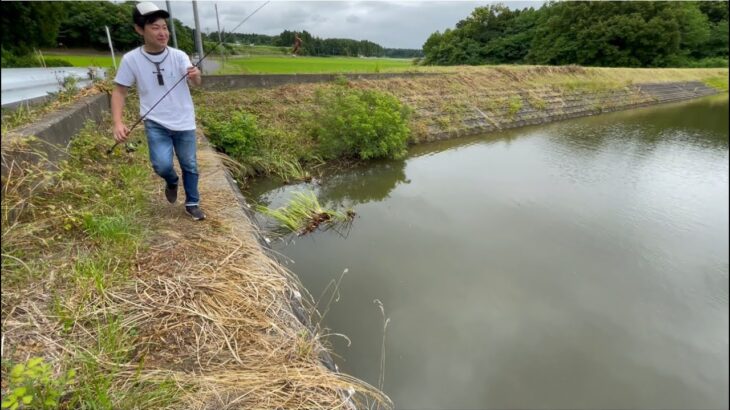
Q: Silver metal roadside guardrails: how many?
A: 1